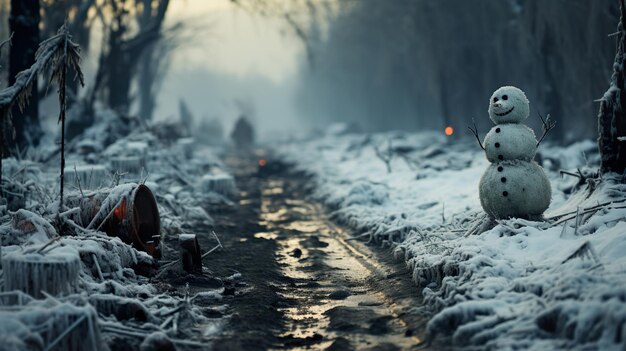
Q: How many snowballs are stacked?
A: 3